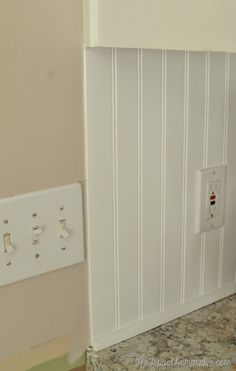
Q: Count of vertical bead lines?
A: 6